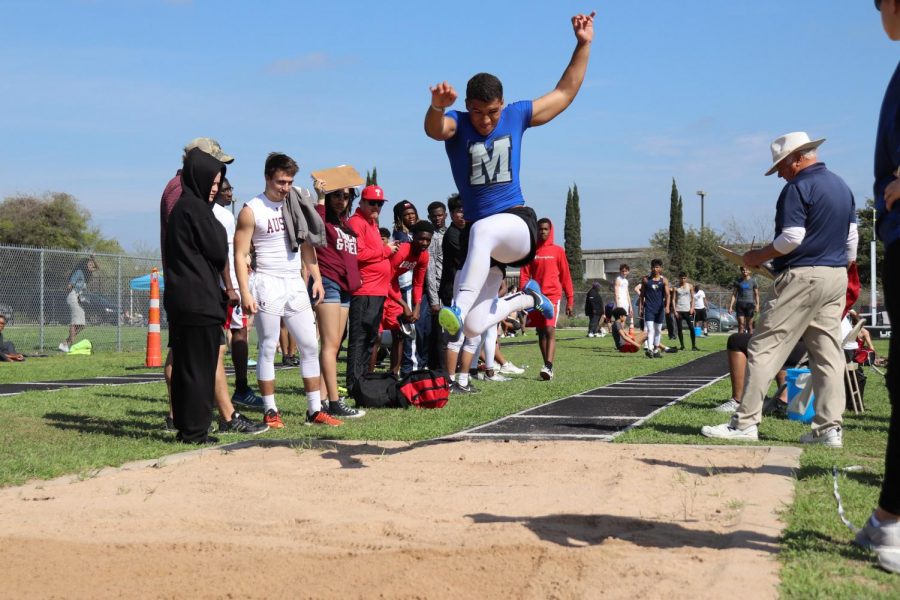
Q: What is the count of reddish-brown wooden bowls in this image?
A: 0